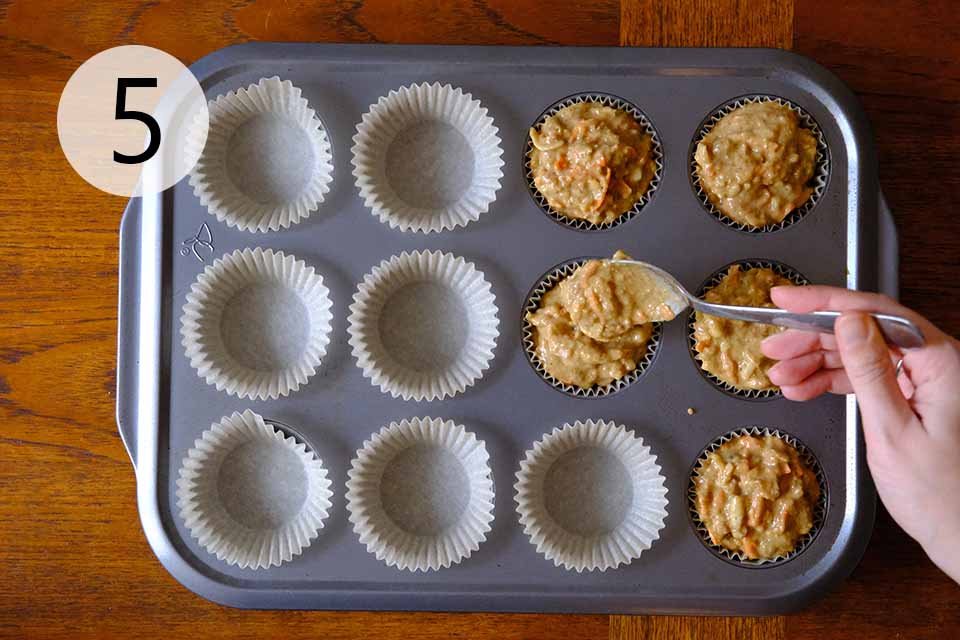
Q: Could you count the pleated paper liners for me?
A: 12